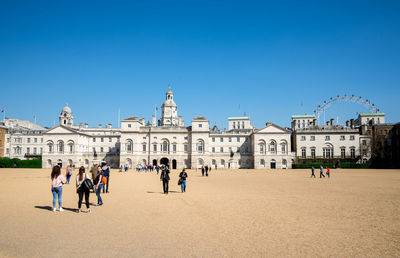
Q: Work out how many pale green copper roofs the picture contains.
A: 3